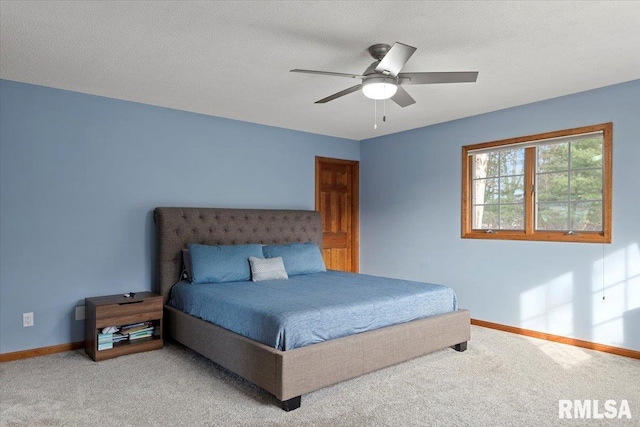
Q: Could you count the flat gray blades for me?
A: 5